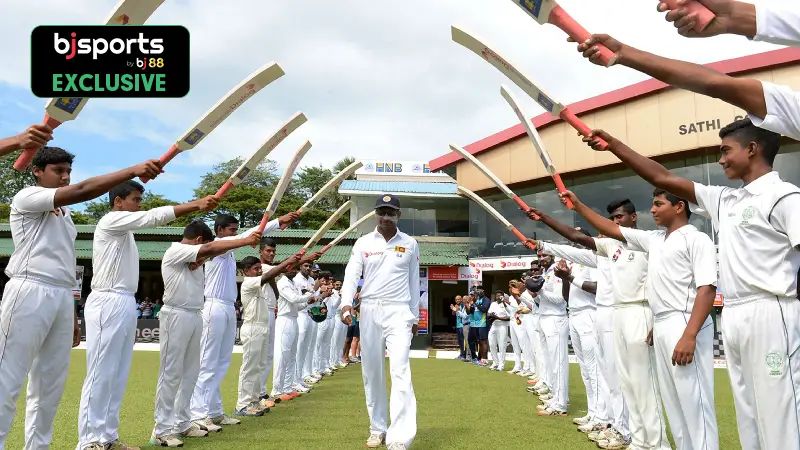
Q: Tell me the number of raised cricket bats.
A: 13